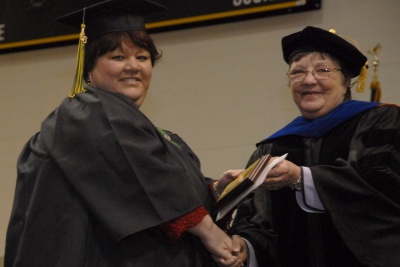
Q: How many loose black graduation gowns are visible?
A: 2